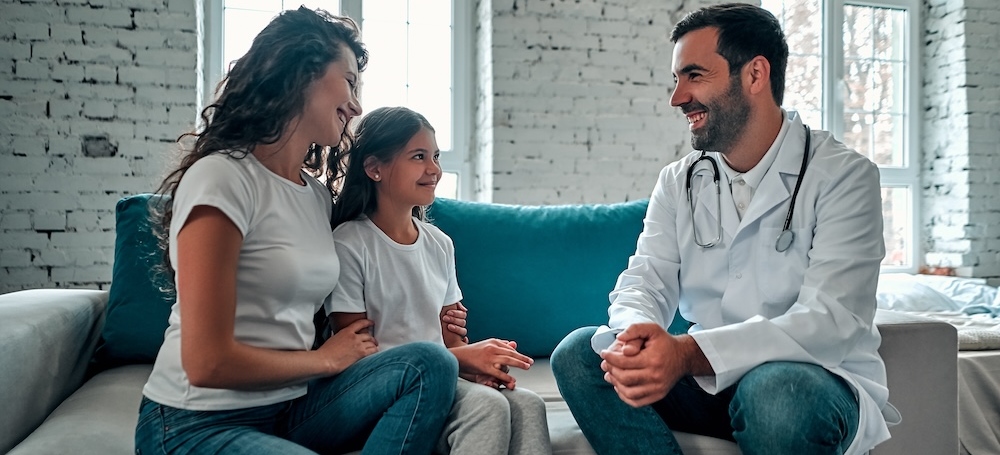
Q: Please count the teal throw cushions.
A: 2